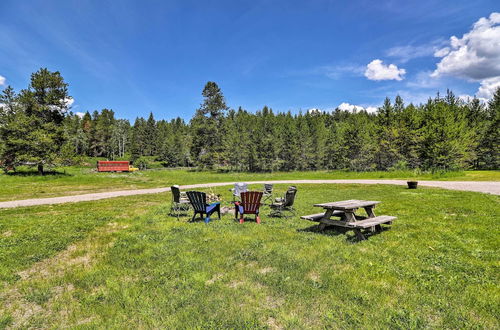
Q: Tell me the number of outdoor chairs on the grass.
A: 6